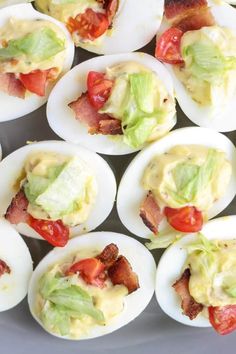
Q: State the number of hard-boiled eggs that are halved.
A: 9